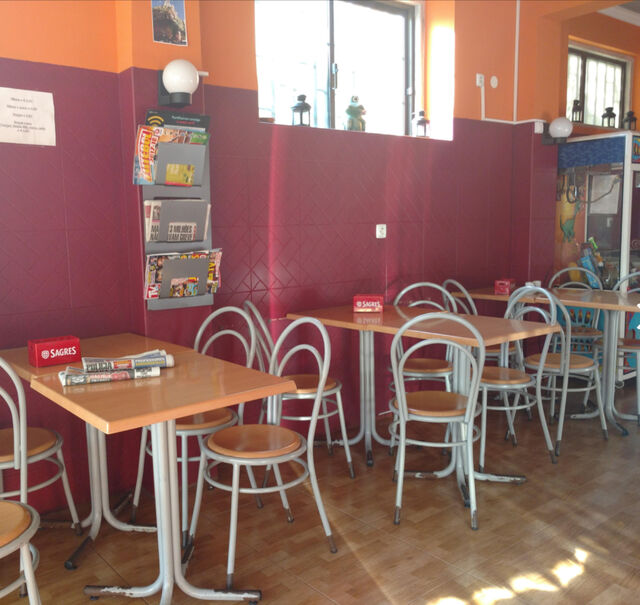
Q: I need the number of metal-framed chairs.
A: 12